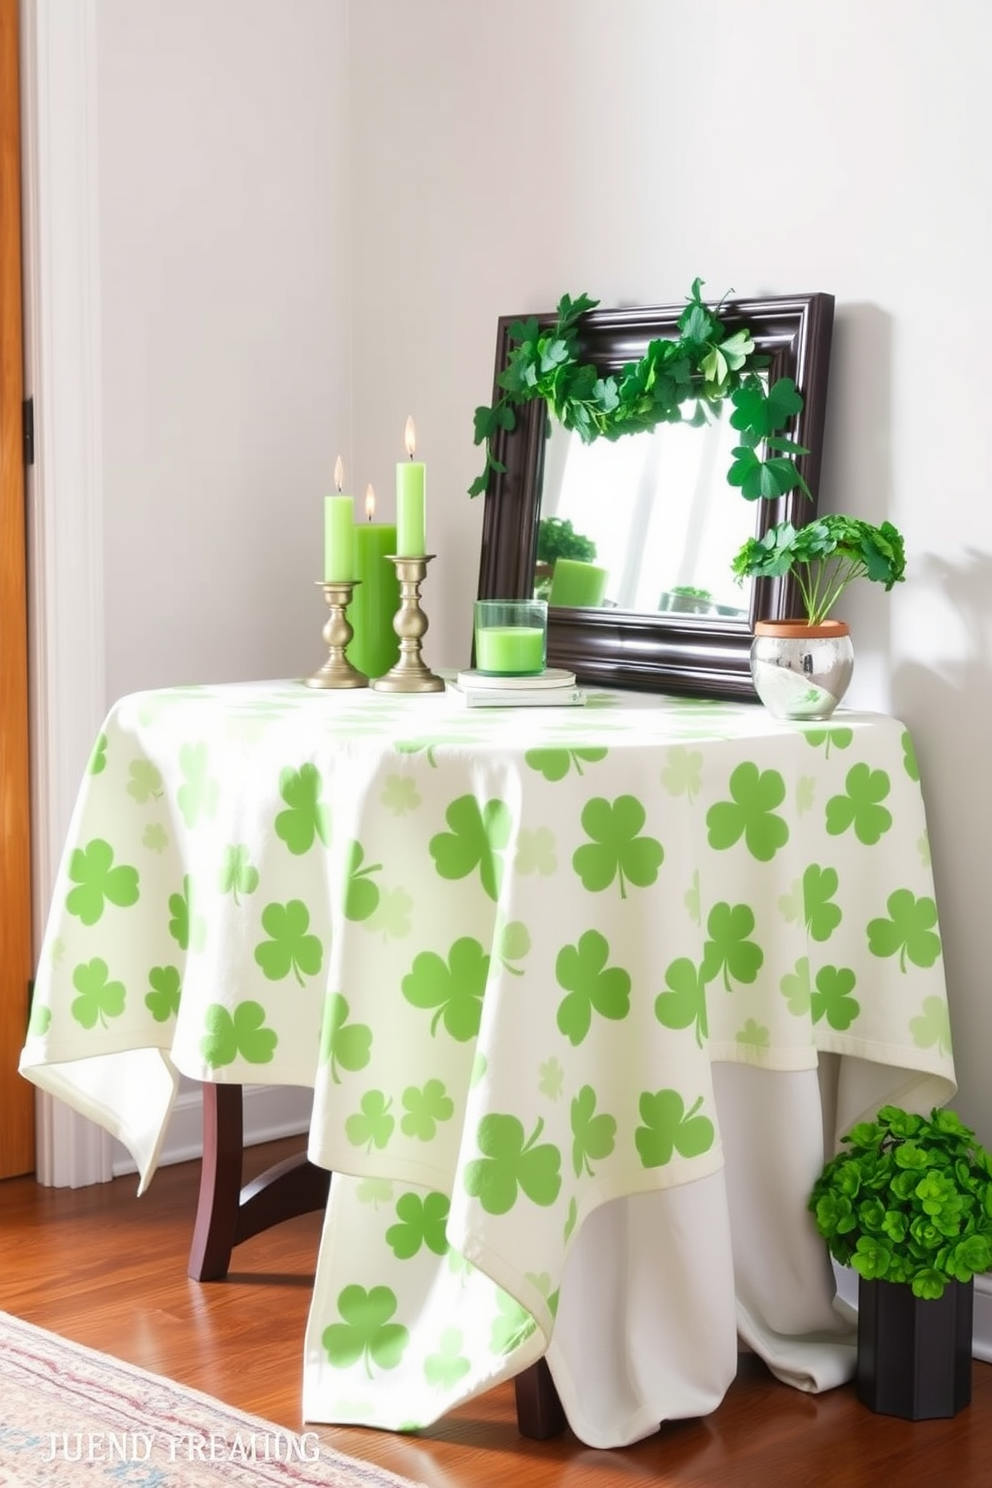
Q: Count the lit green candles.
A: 3